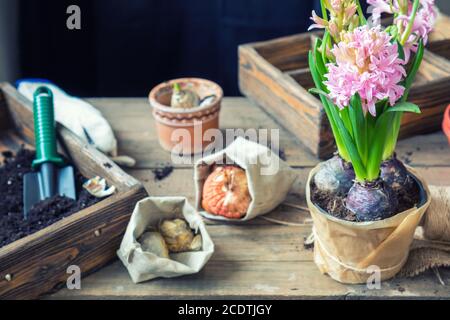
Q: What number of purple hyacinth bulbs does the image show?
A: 3